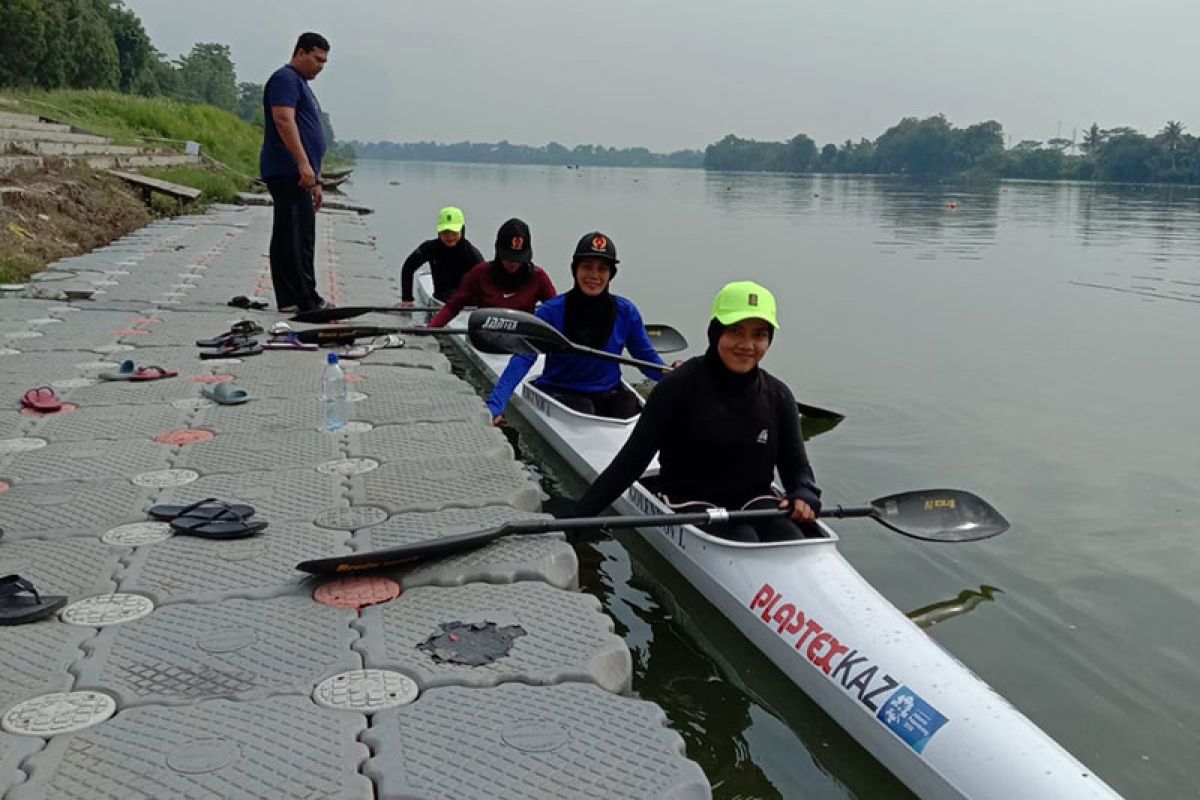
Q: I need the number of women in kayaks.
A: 4